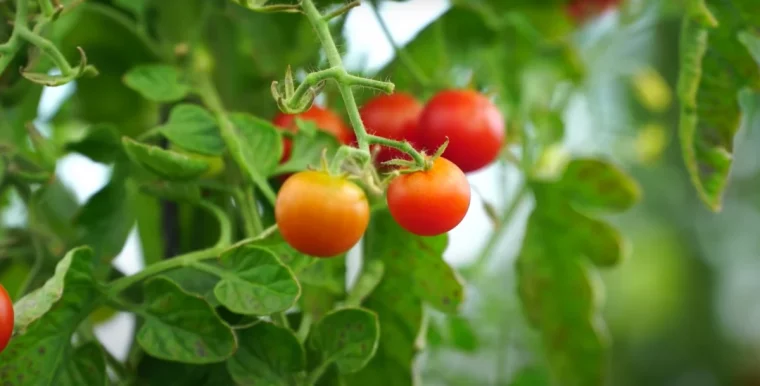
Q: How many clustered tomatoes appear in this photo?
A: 5